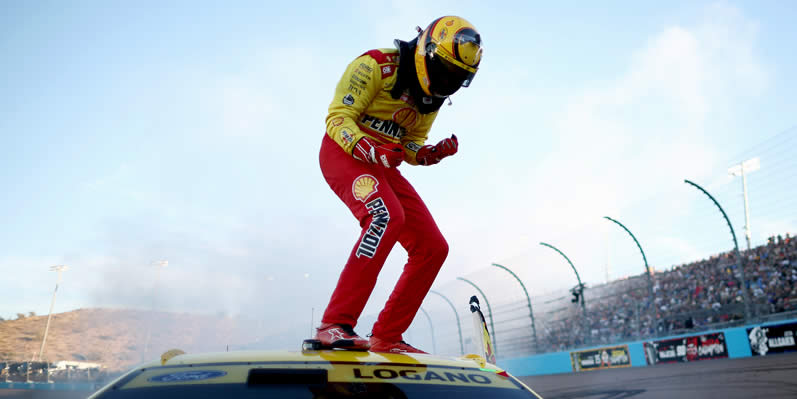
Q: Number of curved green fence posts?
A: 7